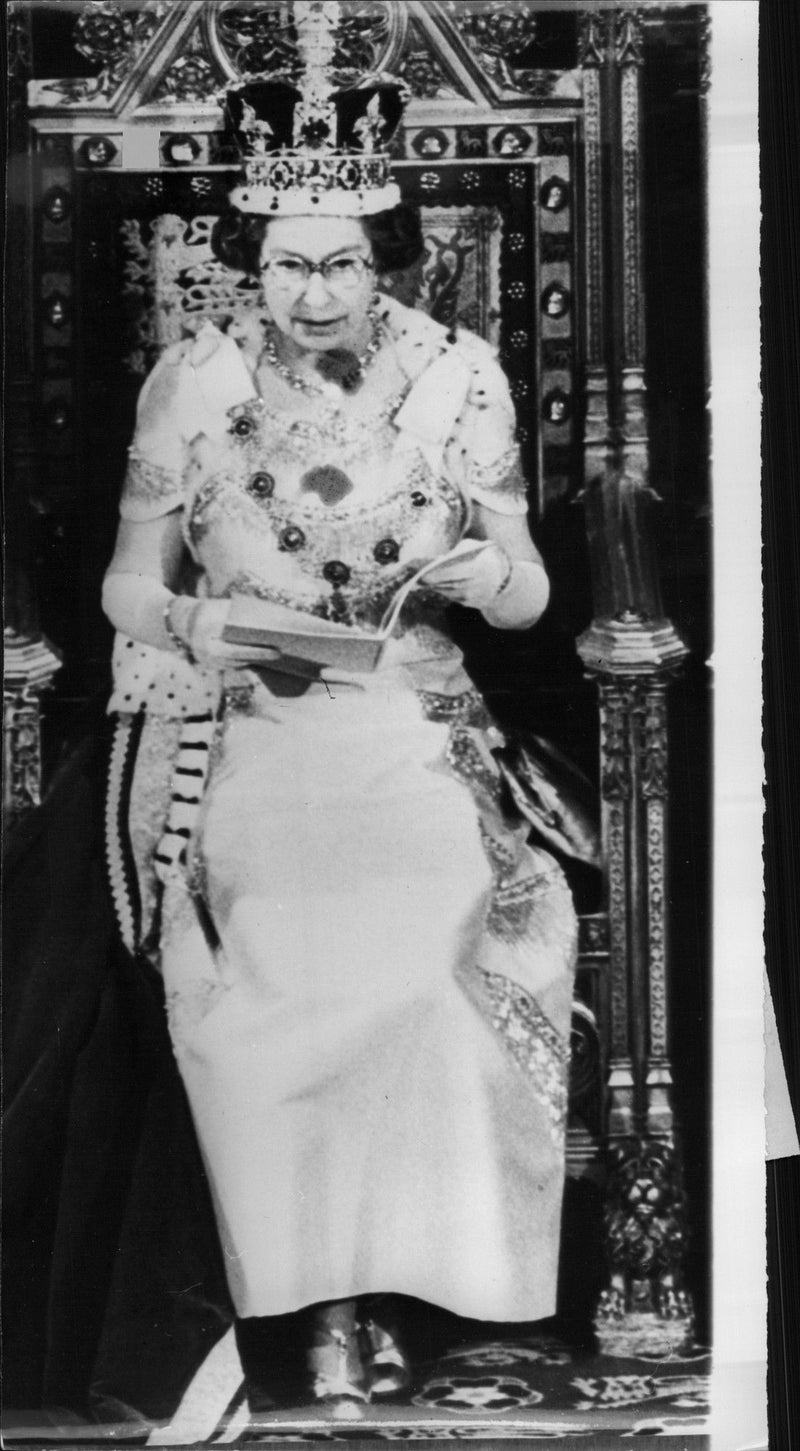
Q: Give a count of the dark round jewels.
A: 6